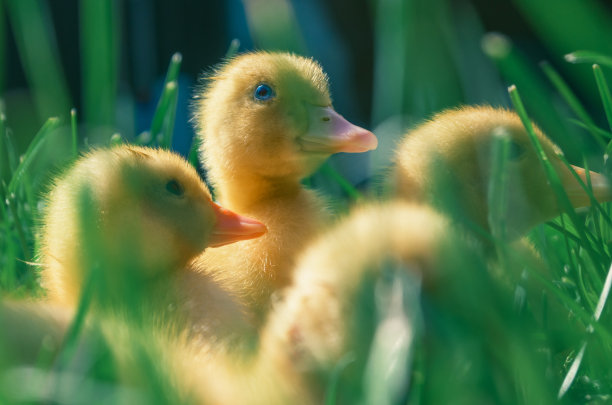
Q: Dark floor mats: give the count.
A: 0